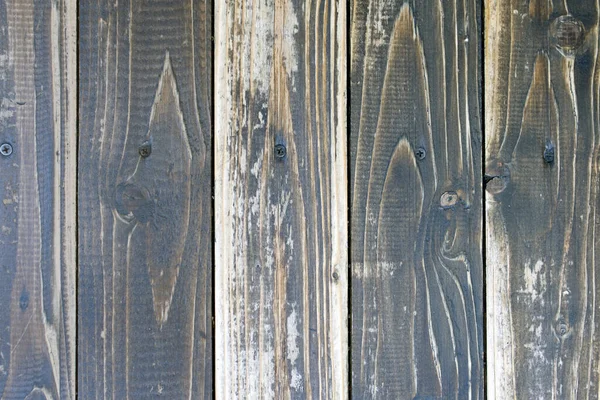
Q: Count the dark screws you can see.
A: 5